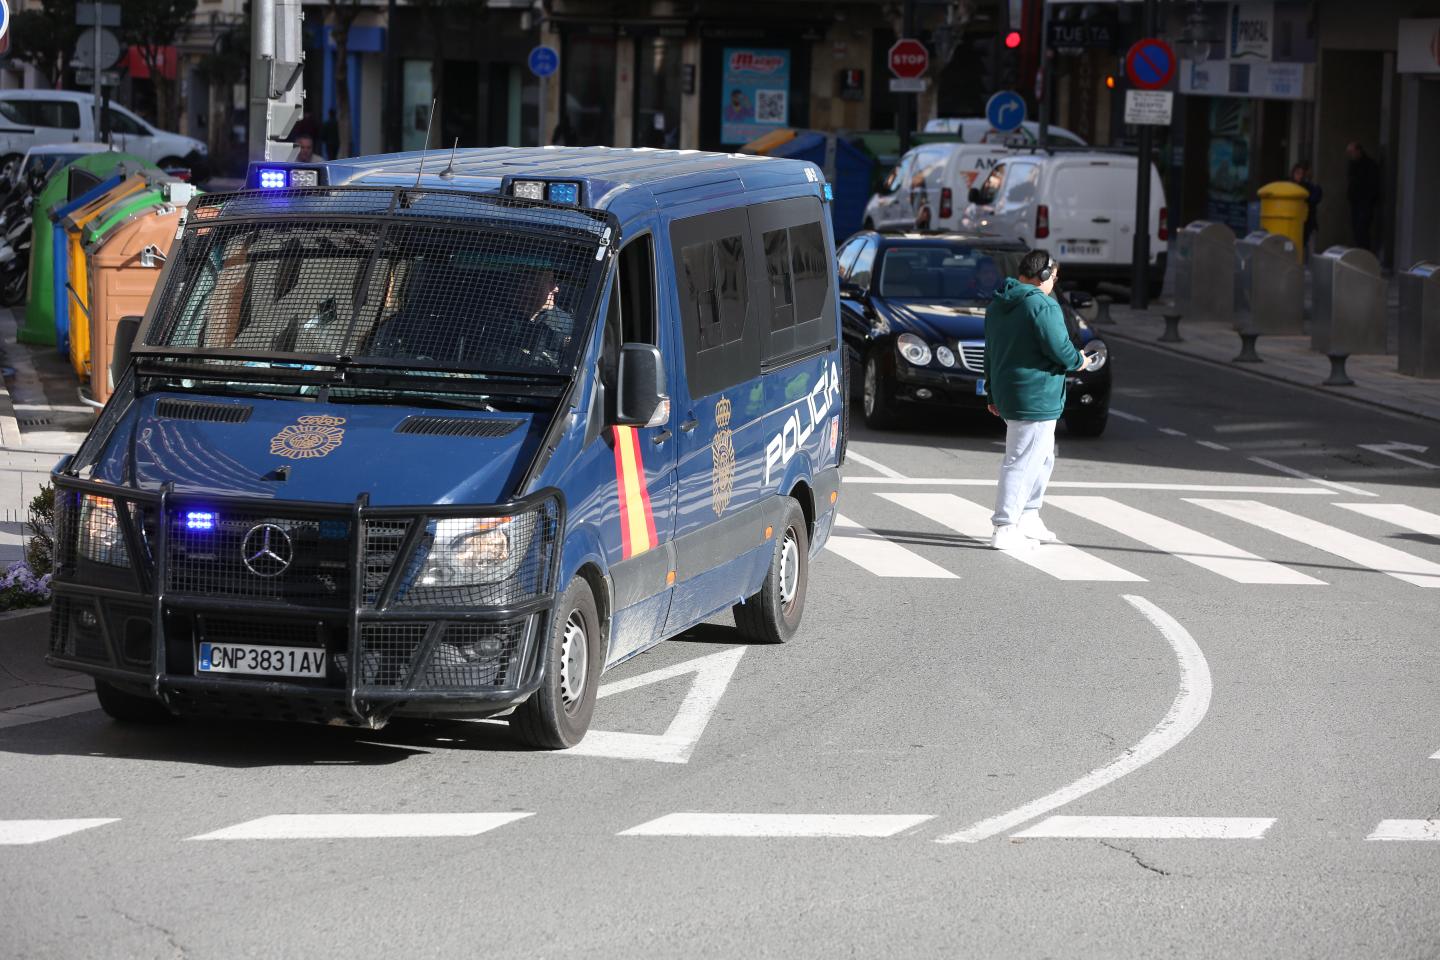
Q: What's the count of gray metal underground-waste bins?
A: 4